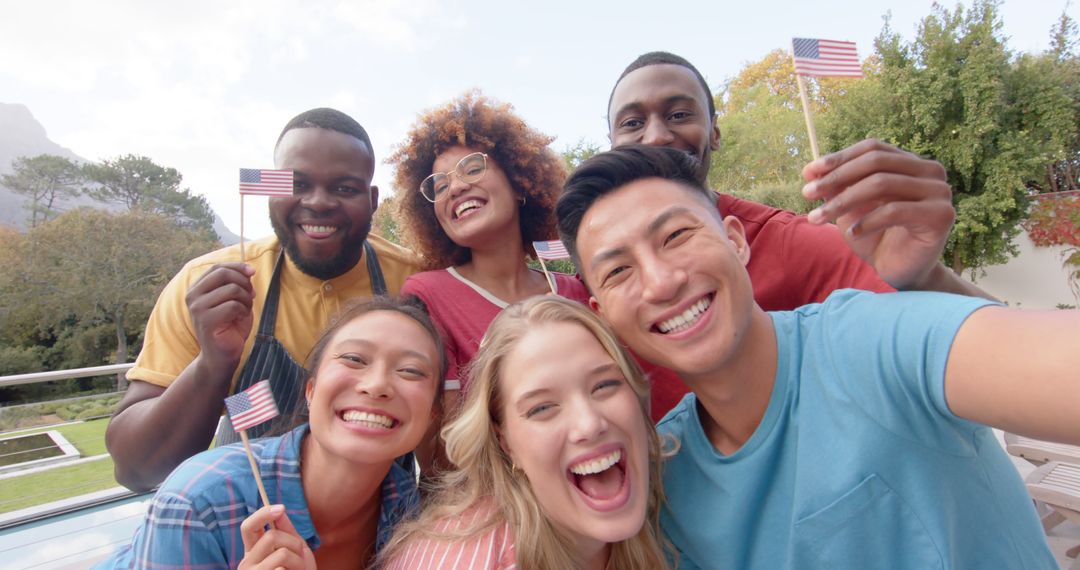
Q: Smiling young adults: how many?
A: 6